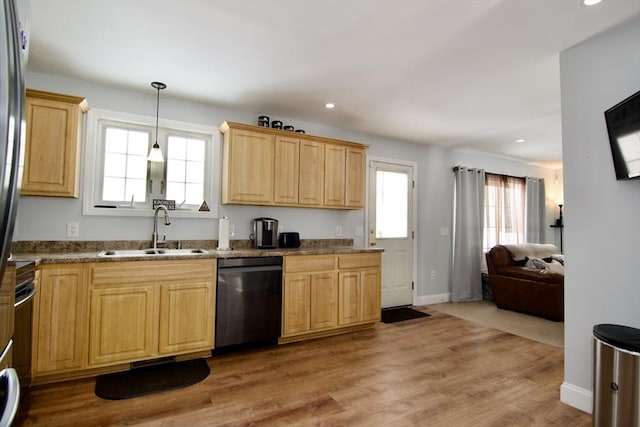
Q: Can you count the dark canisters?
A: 4